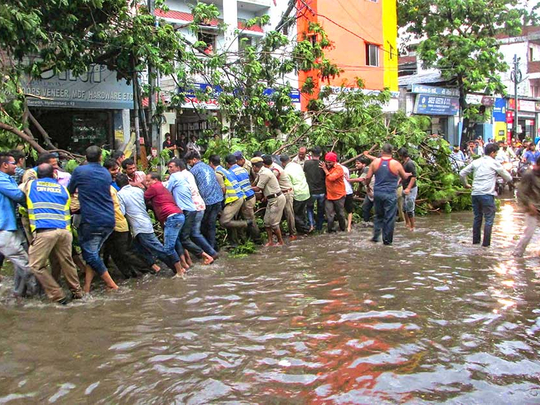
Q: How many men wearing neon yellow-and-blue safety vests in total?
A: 3